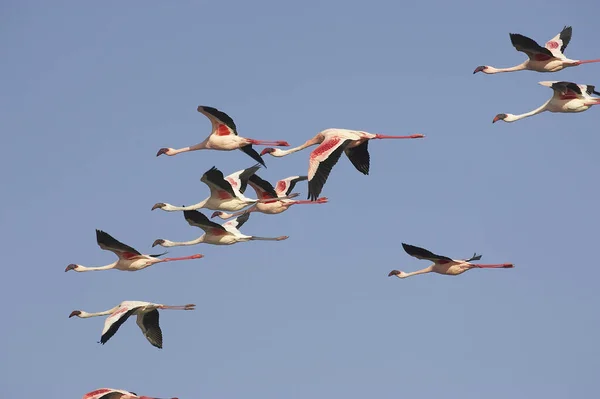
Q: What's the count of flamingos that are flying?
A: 11